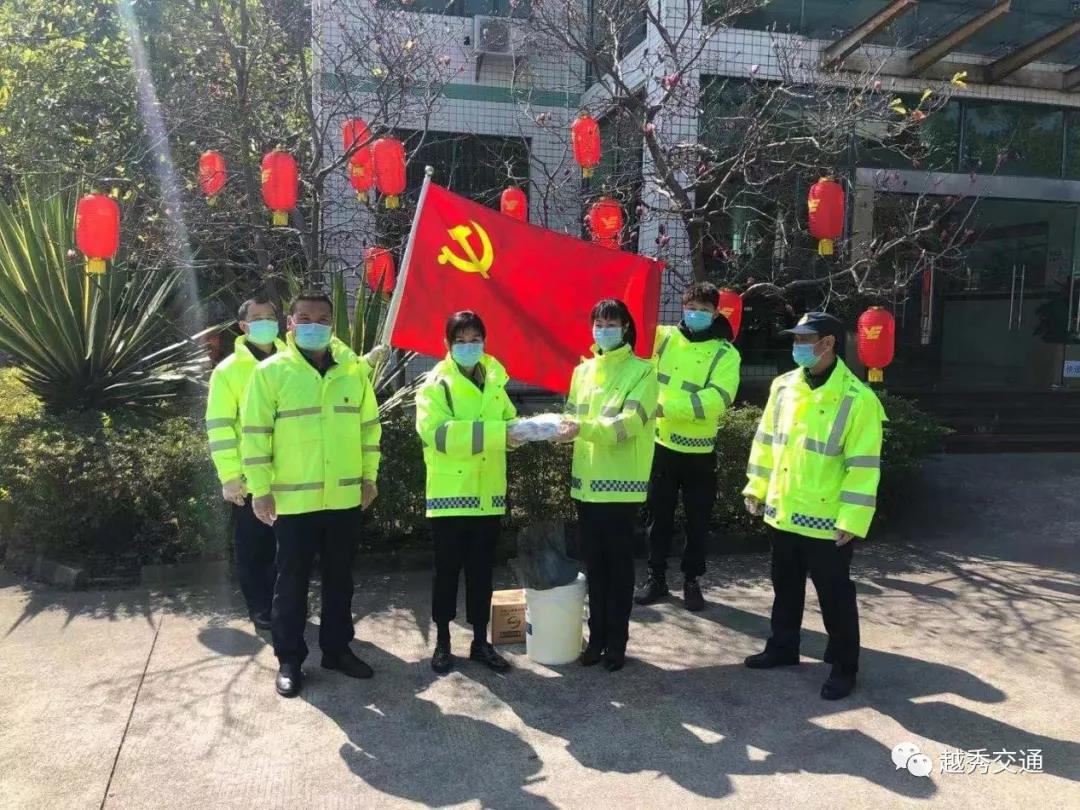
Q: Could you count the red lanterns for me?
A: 13